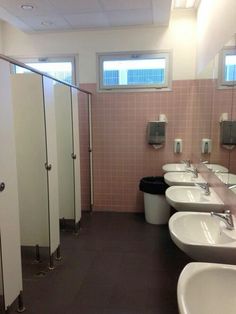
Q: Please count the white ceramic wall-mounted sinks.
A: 5